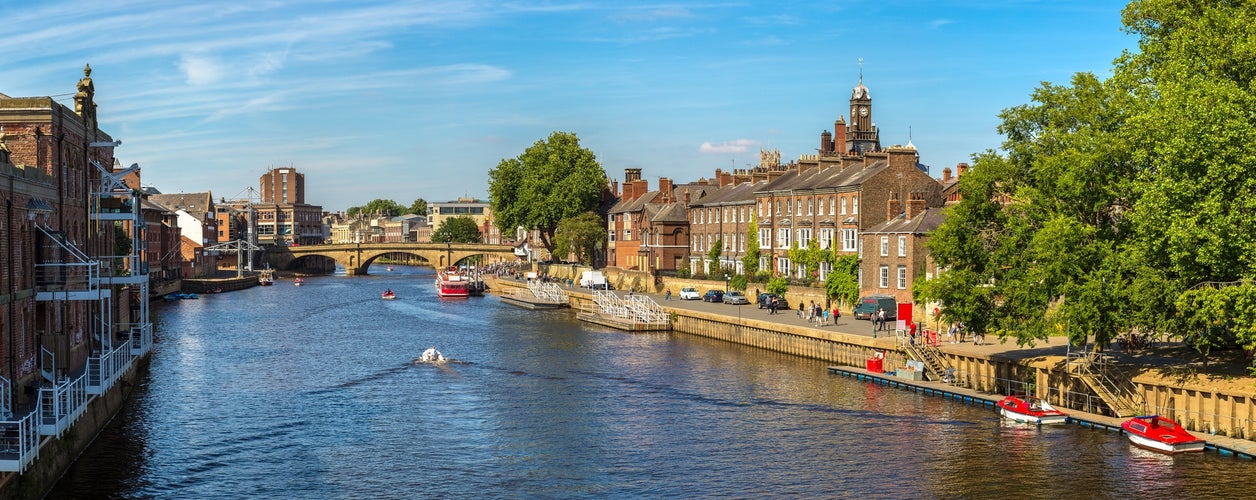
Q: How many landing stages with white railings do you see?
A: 2